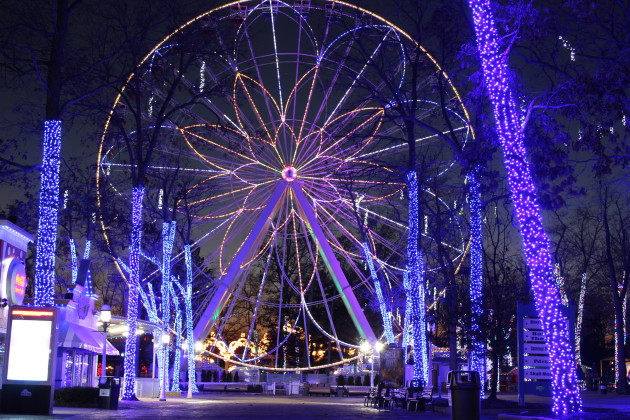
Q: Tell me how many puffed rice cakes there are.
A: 0